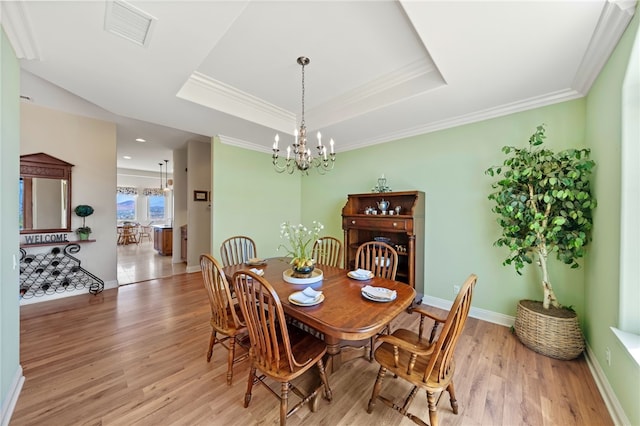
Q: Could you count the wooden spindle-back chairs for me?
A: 6